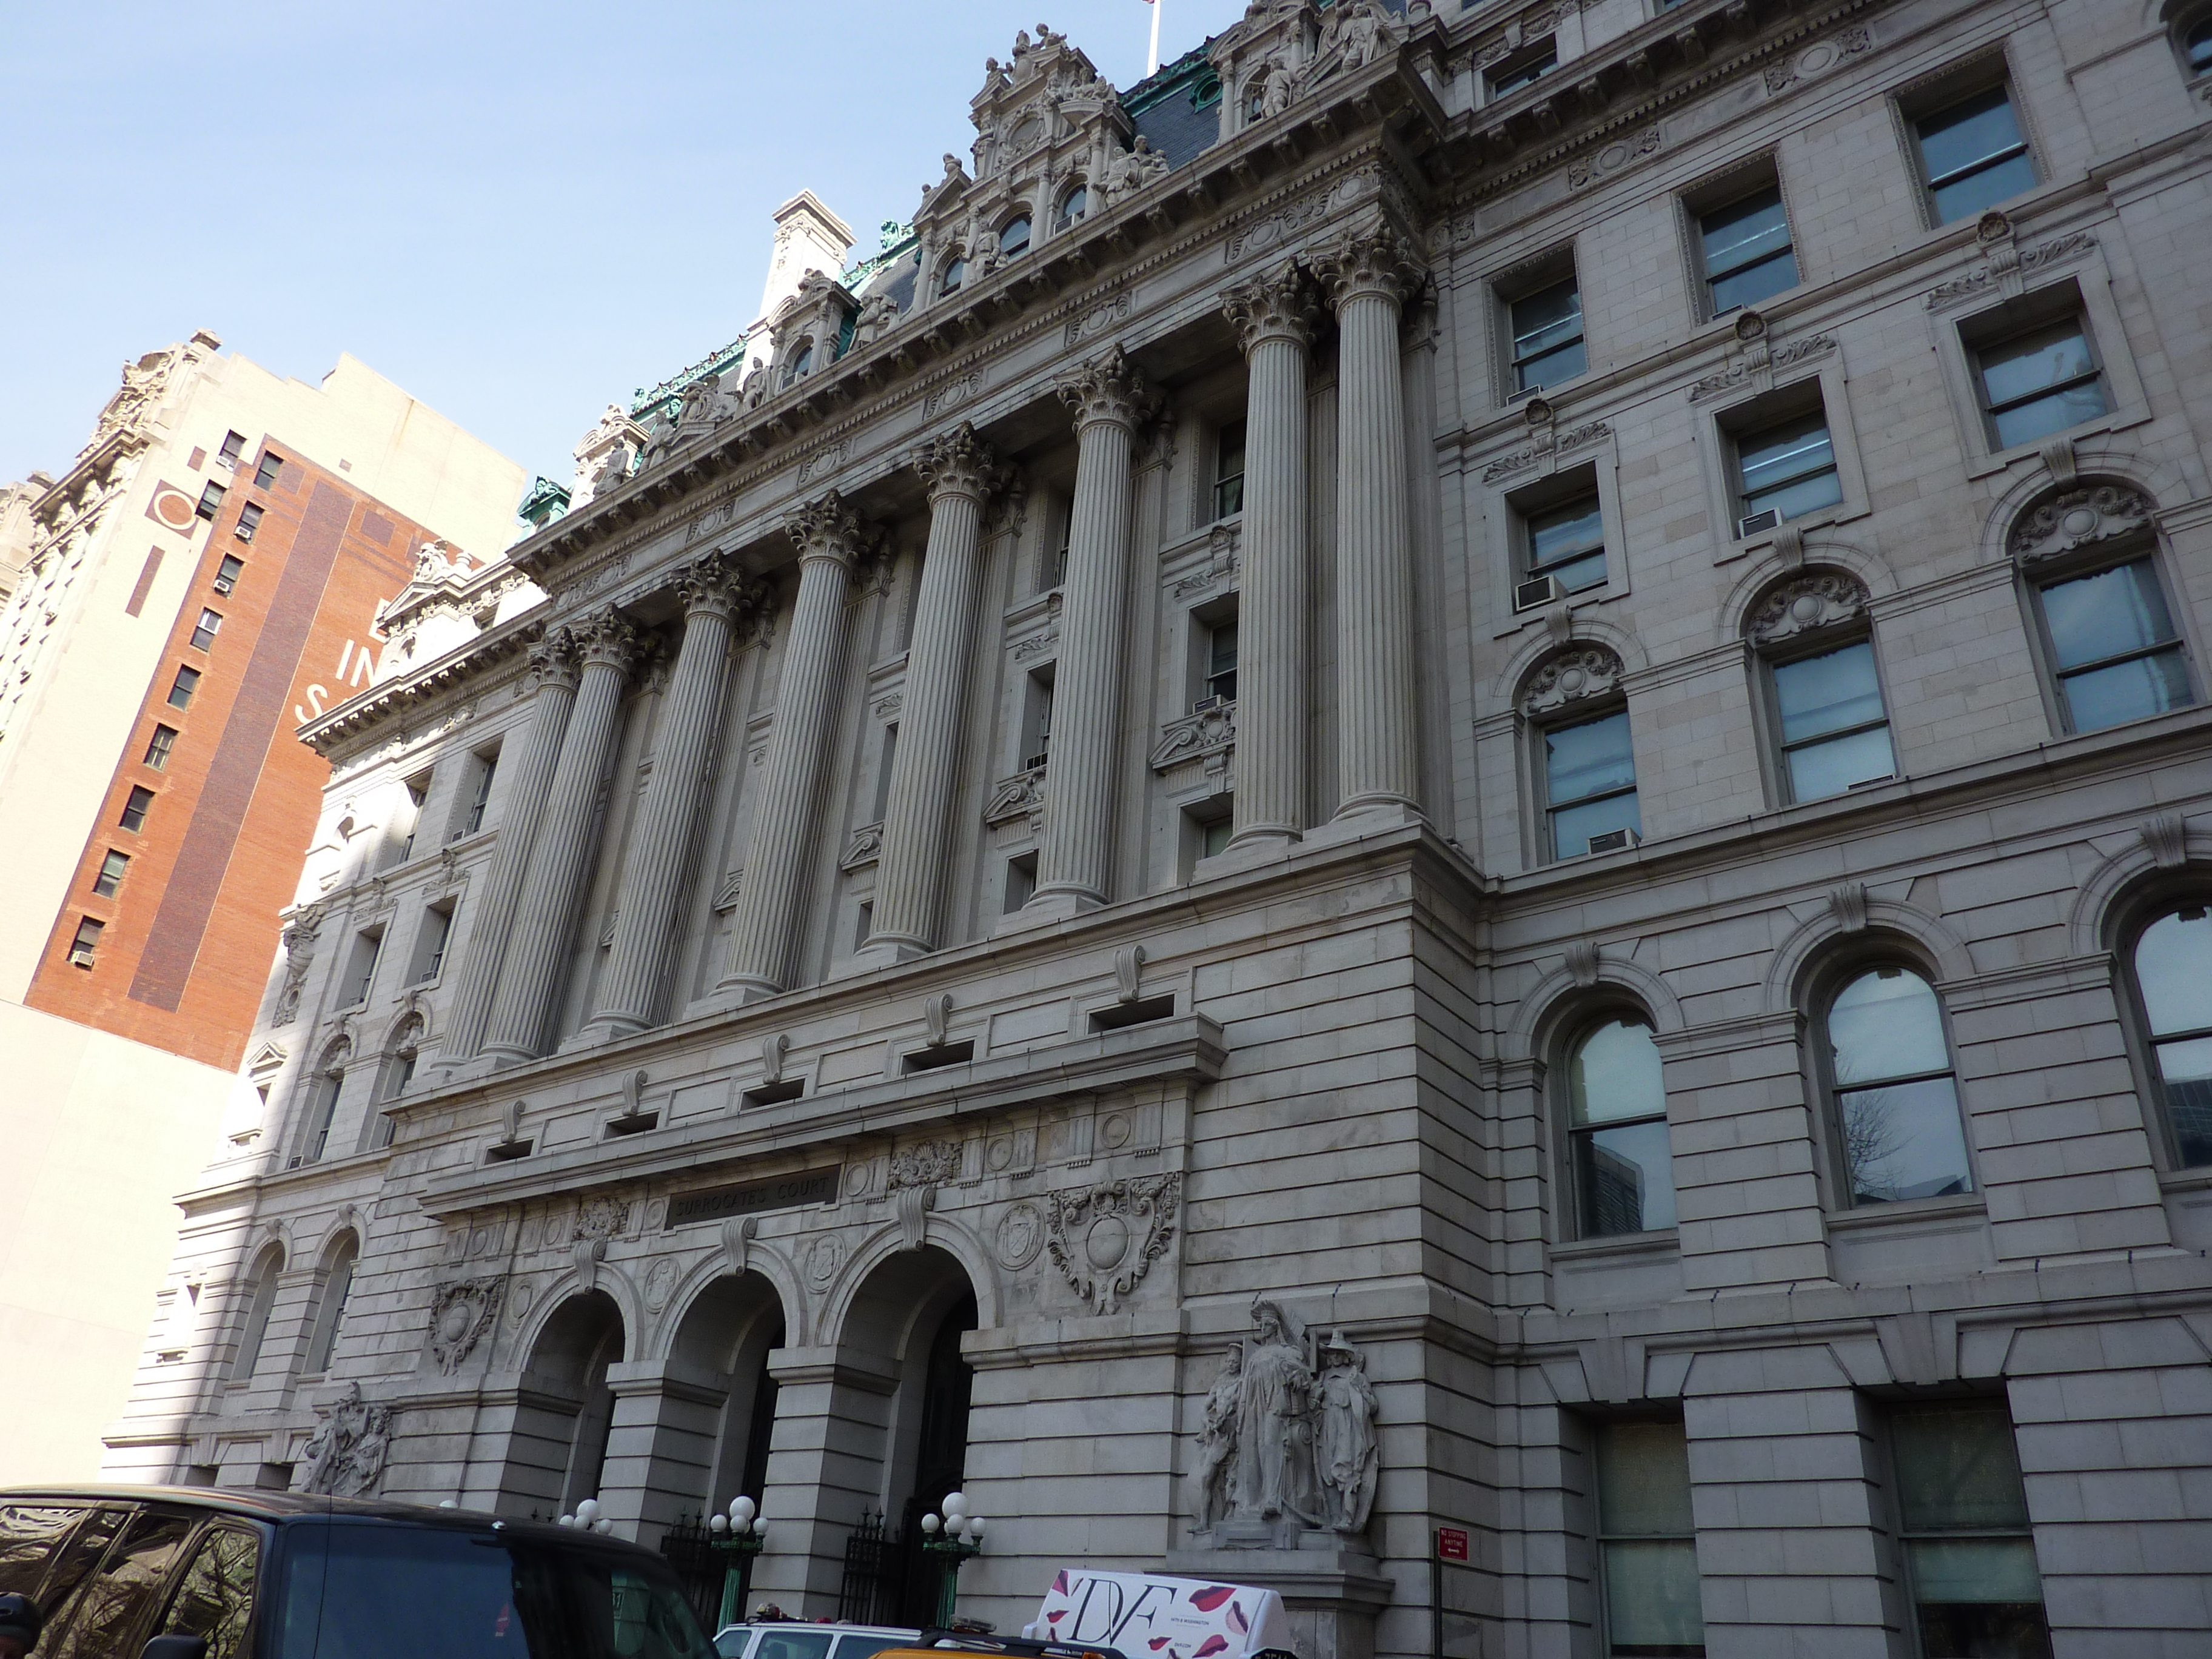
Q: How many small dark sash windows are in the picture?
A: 11